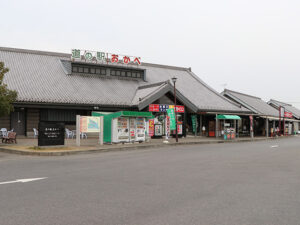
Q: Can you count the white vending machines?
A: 3